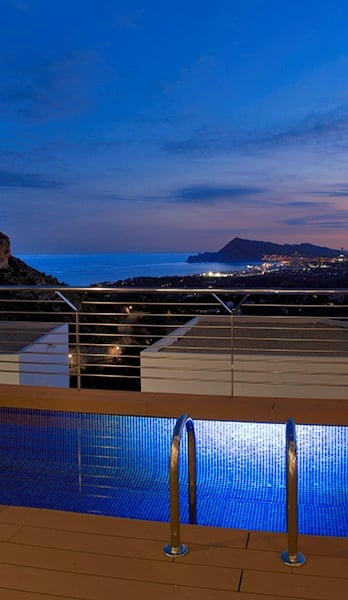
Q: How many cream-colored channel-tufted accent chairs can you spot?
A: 0